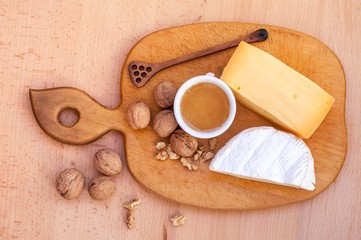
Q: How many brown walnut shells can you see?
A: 7